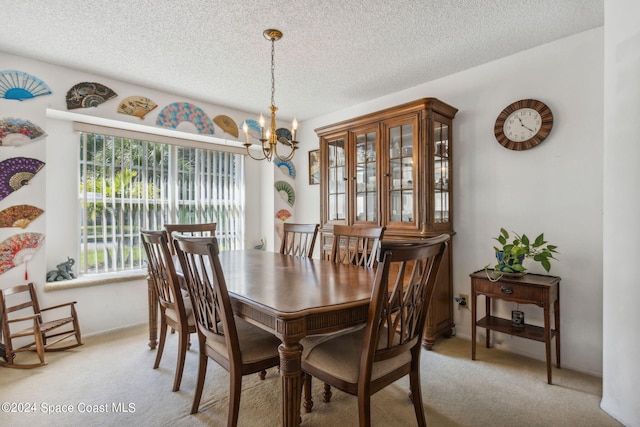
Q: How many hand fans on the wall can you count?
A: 15